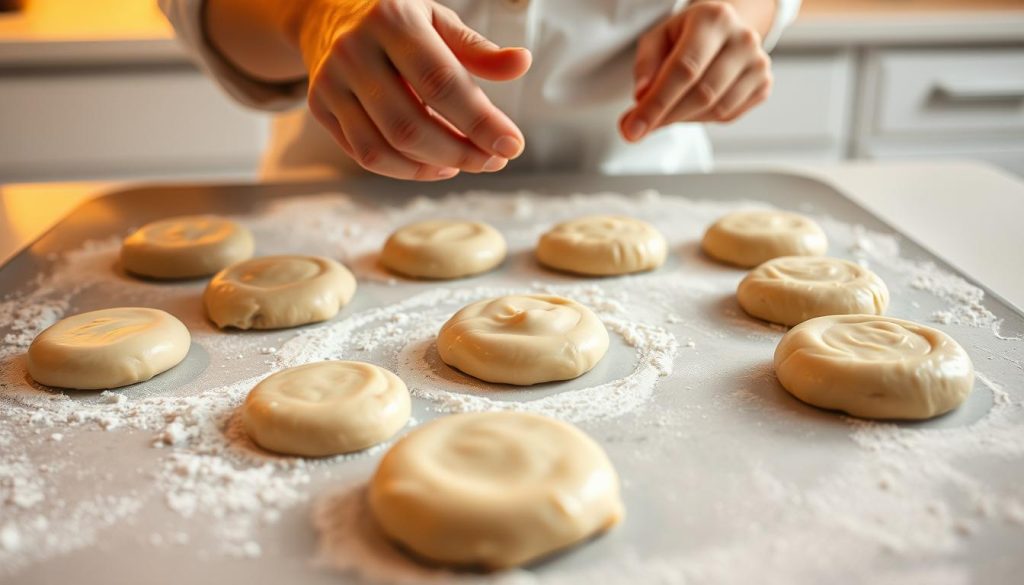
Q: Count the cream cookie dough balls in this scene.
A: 11